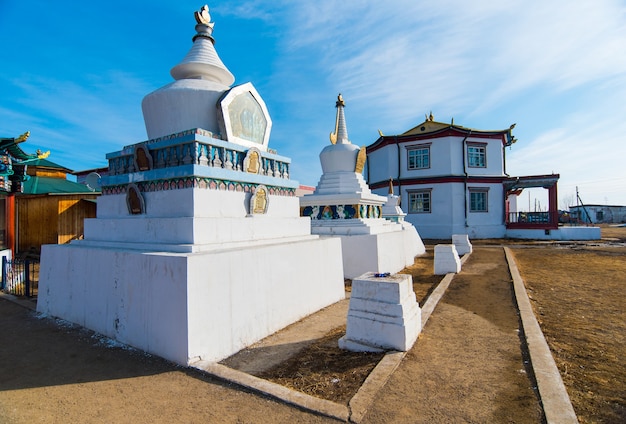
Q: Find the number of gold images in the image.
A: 2